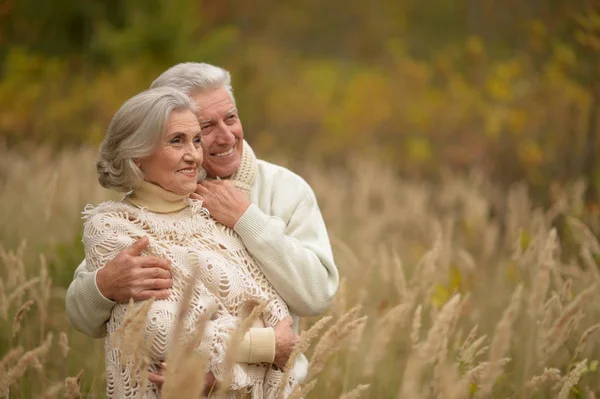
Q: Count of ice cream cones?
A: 0